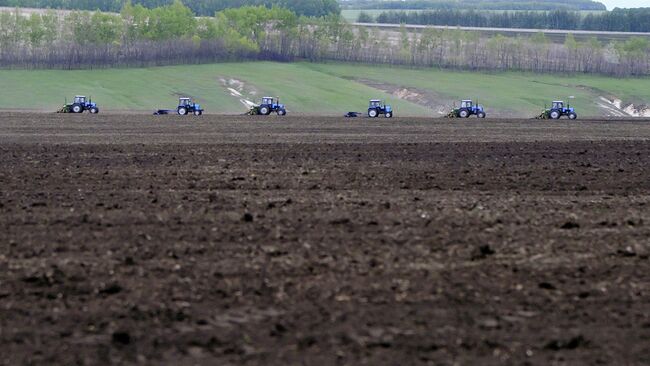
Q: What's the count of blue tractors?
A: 6